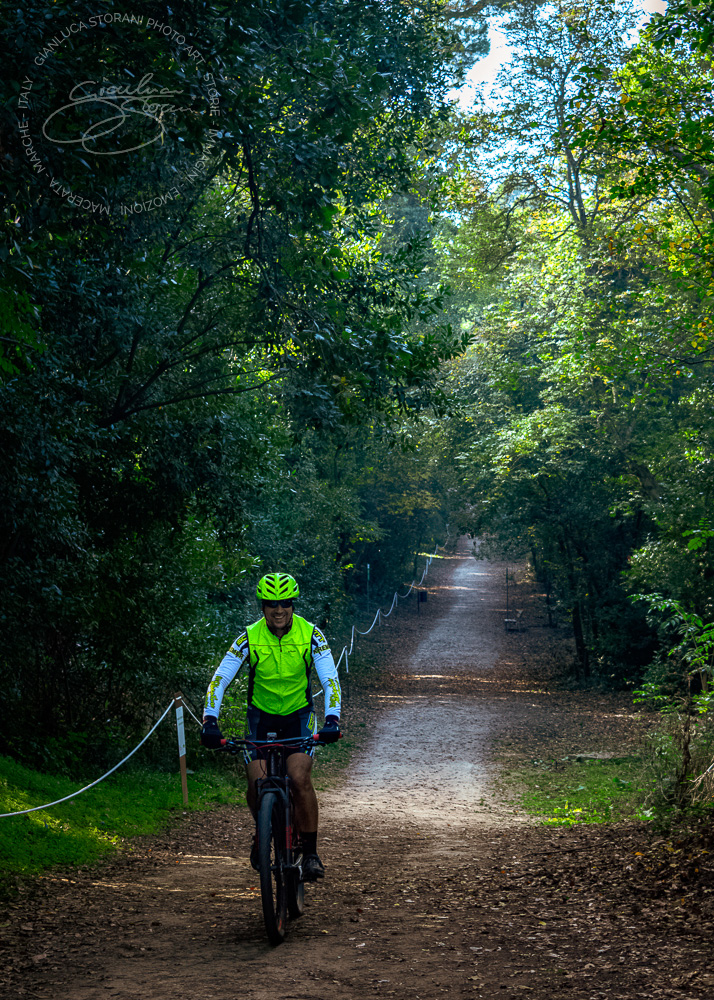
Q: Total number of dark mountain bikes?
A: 1